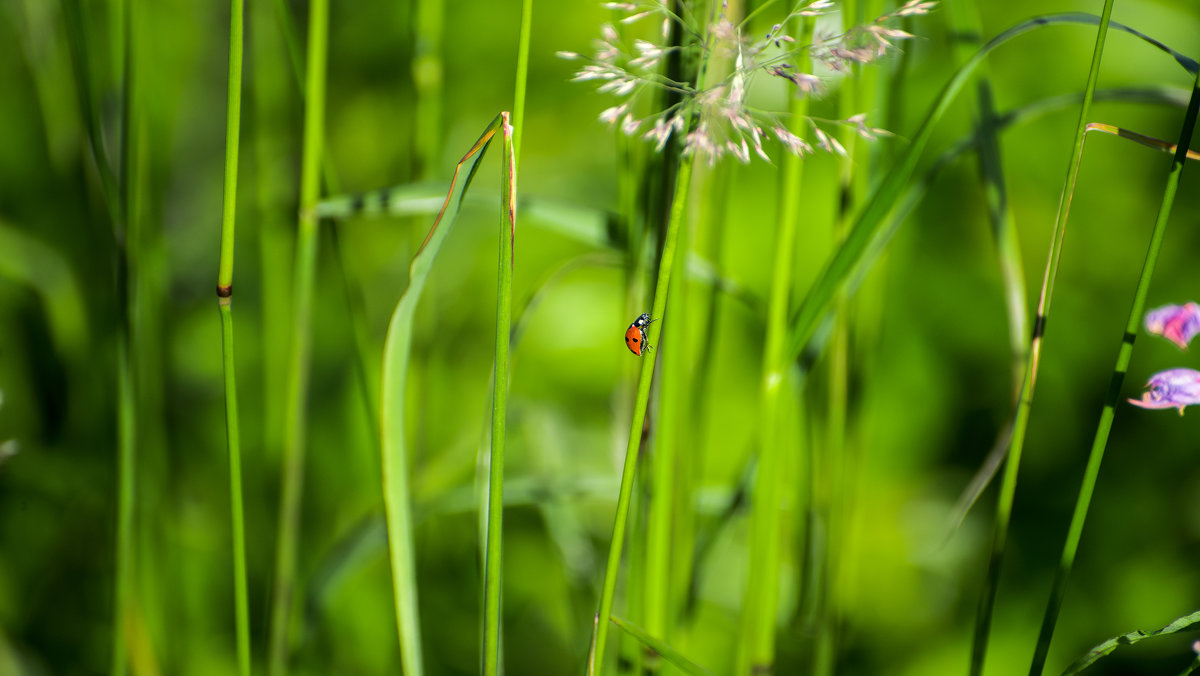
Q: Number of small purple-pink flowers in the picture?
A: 2